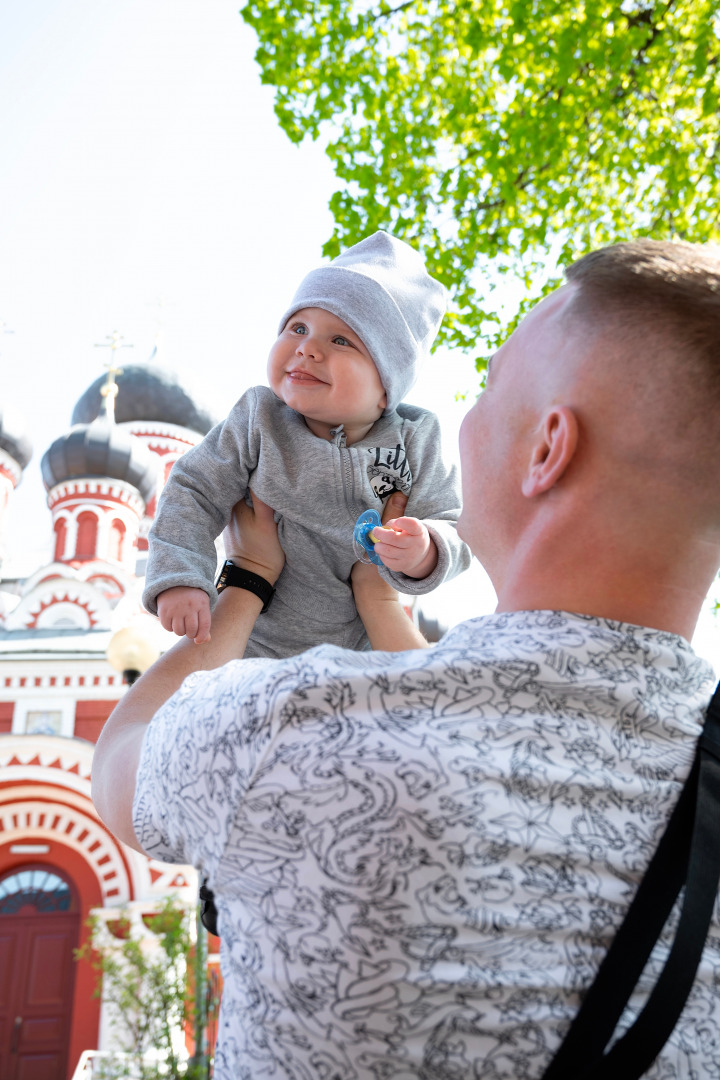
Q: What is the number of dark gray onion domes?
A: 3